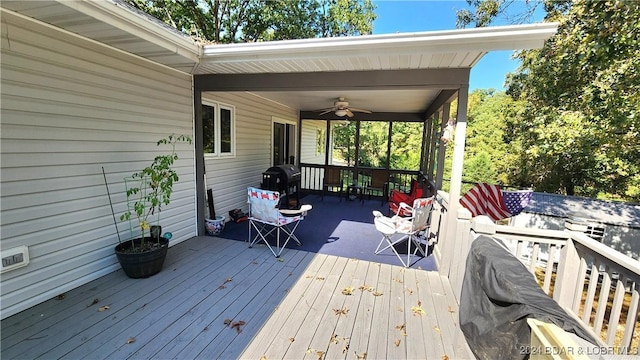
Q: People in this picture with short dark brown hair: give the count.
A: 0